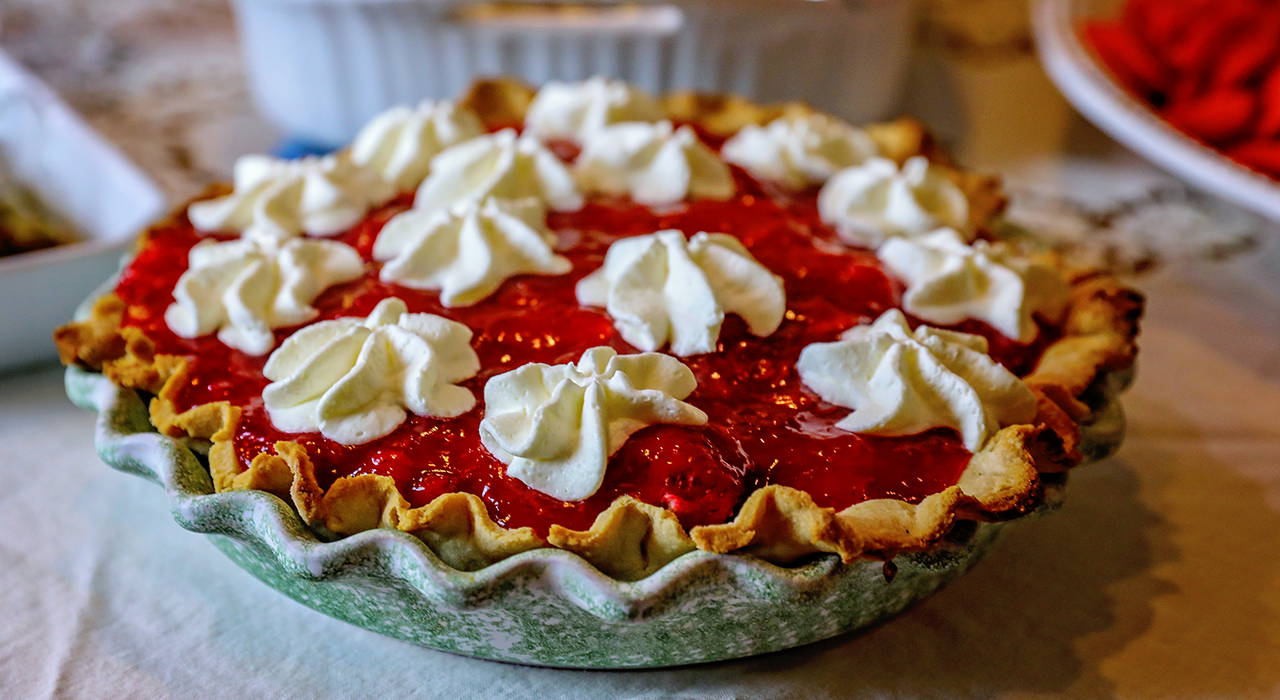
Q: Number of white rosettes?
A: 14